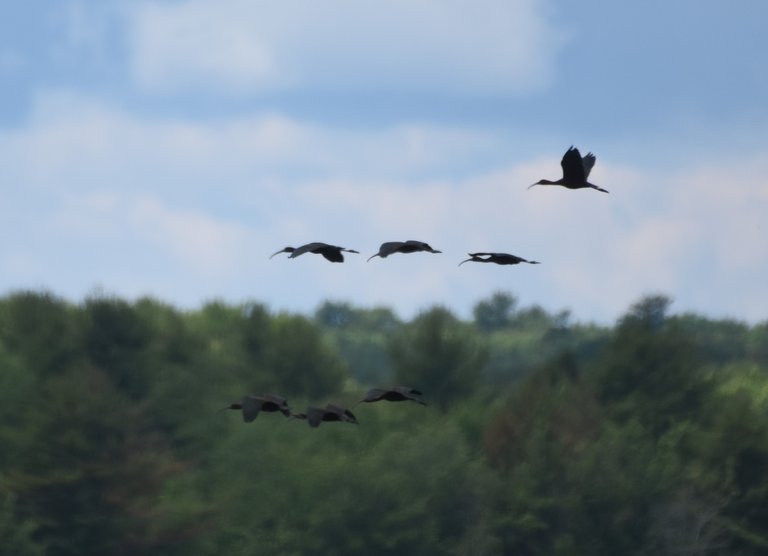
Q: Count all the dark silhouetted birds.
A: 7